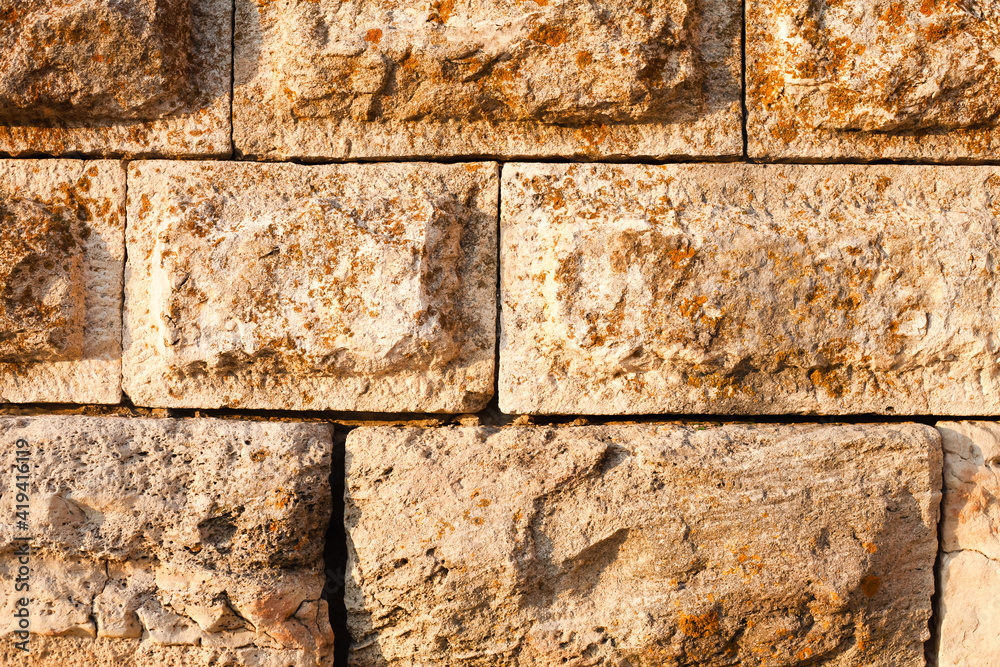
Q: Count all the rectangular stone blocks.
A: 9